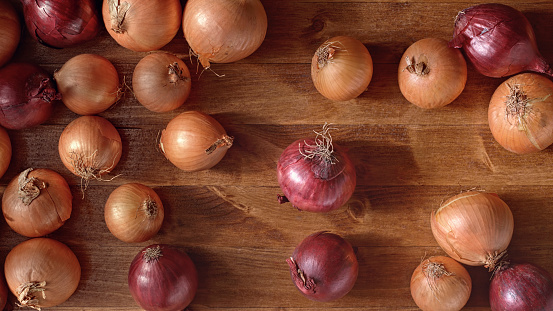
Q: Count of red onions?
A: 7